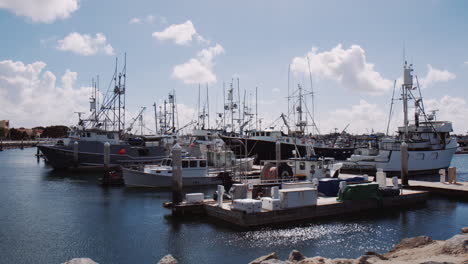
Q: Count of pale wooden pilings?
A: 5